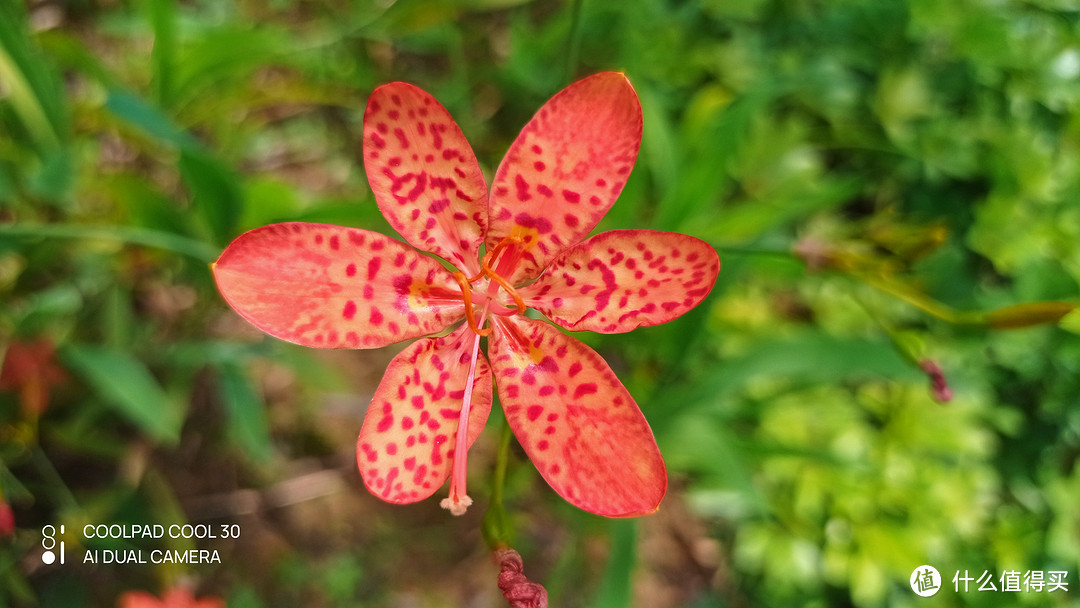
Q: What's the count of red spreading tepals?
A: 6